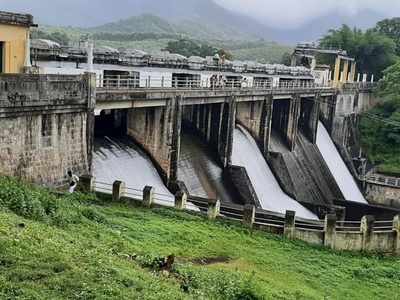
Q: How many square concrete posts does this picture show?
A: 10